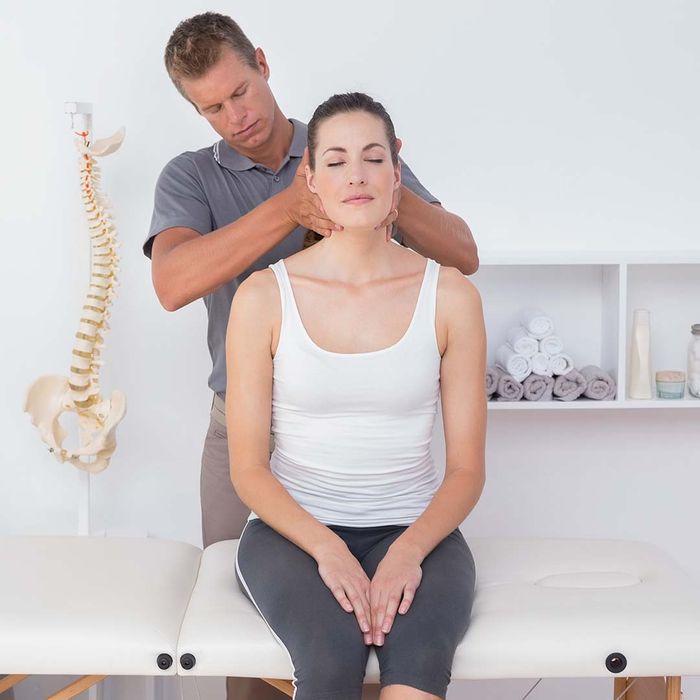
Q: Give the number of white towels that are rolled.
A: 6